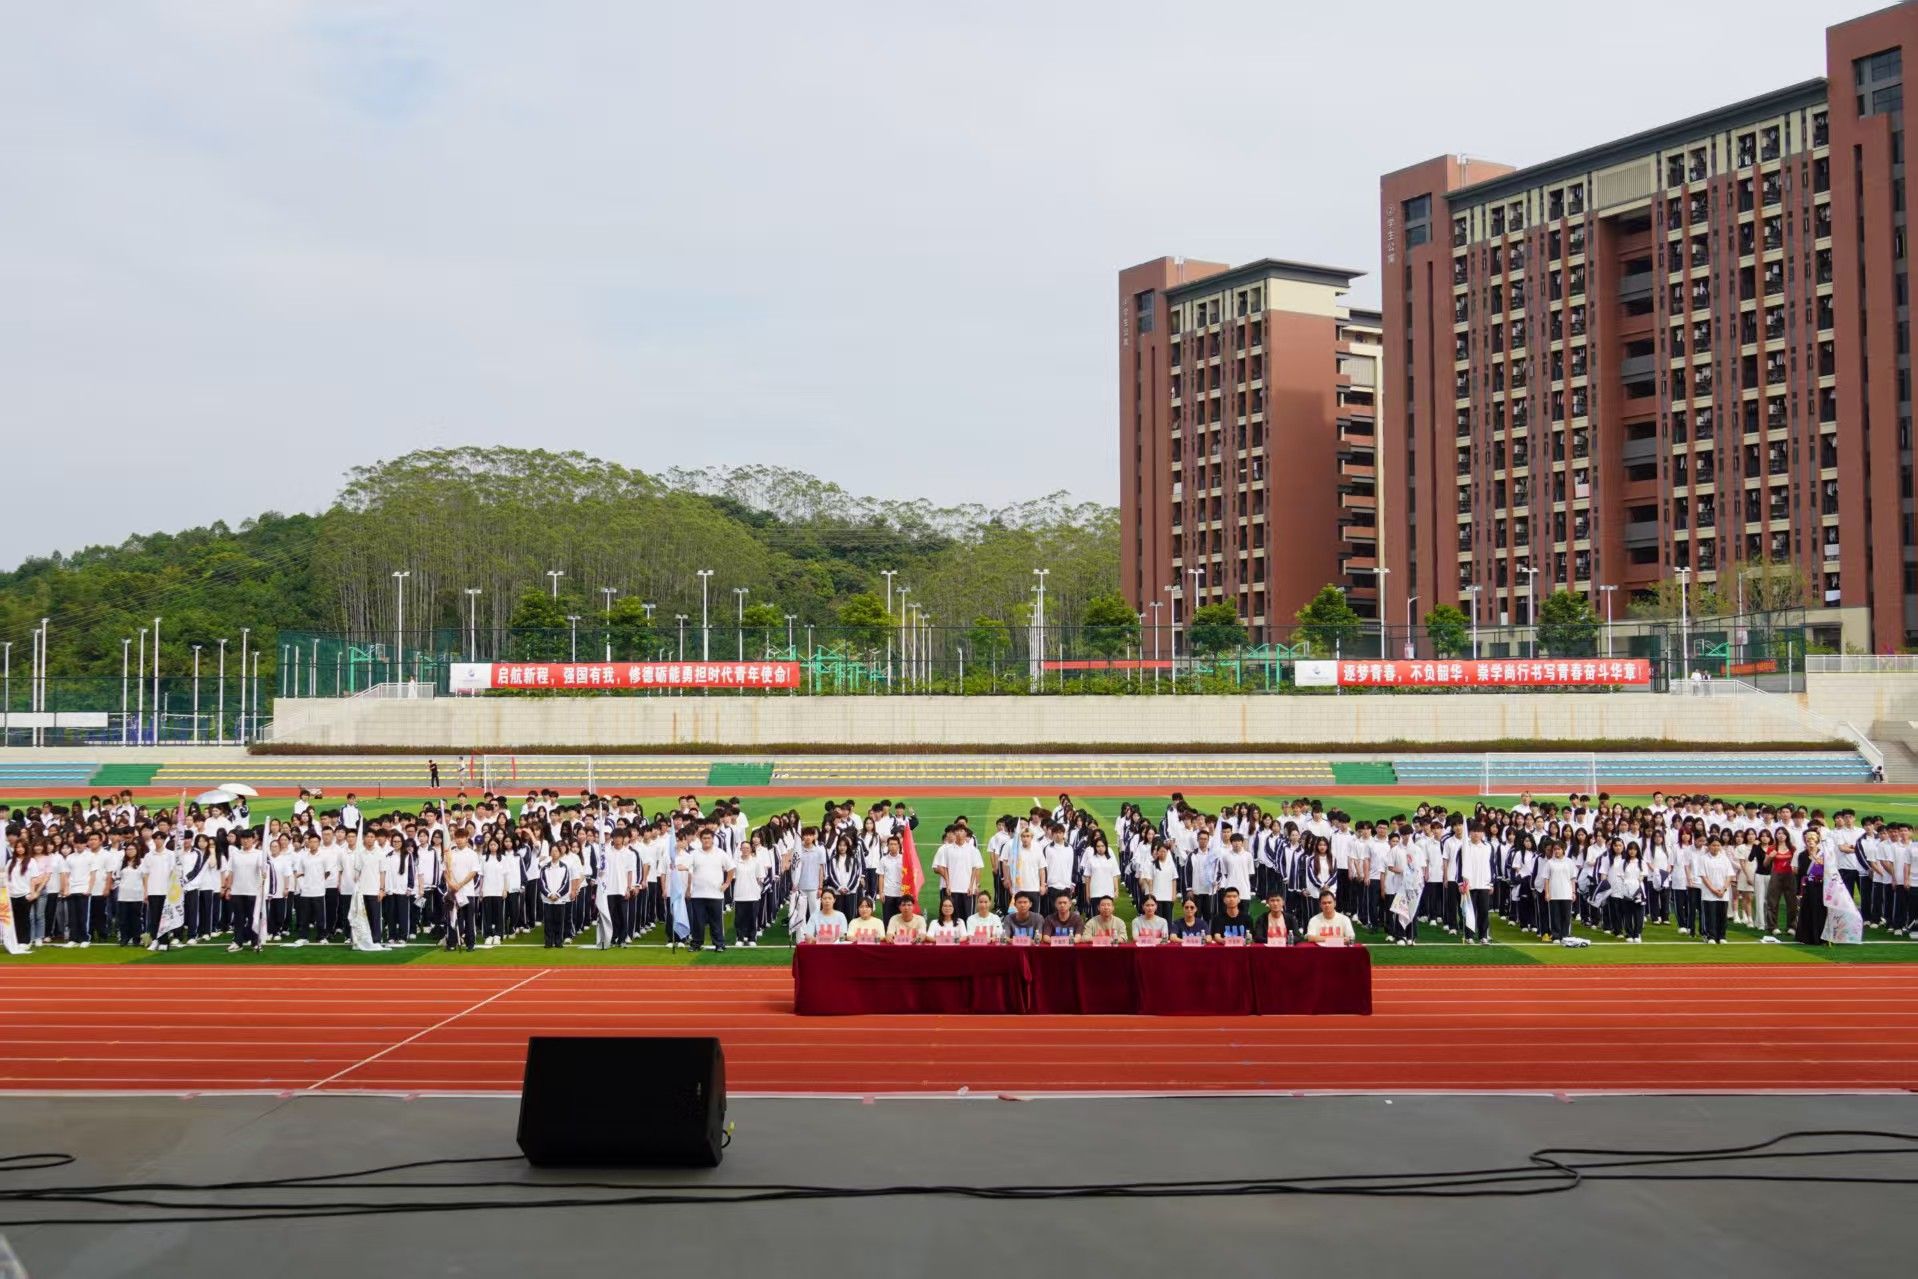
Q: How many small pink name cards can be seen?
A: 13